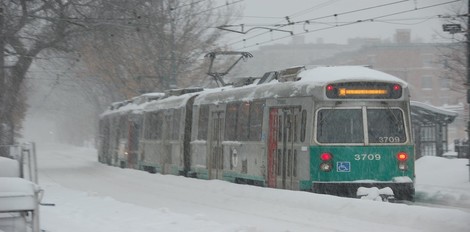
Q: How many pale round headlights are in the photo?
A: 2